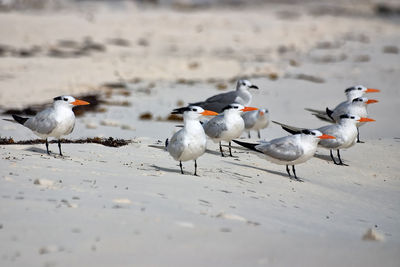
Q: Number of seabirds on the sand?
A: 9